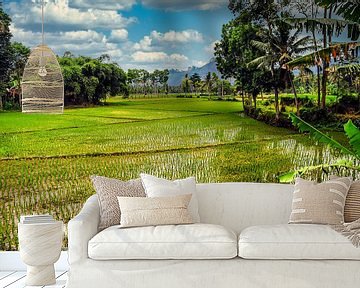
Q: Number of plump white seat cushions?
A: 2